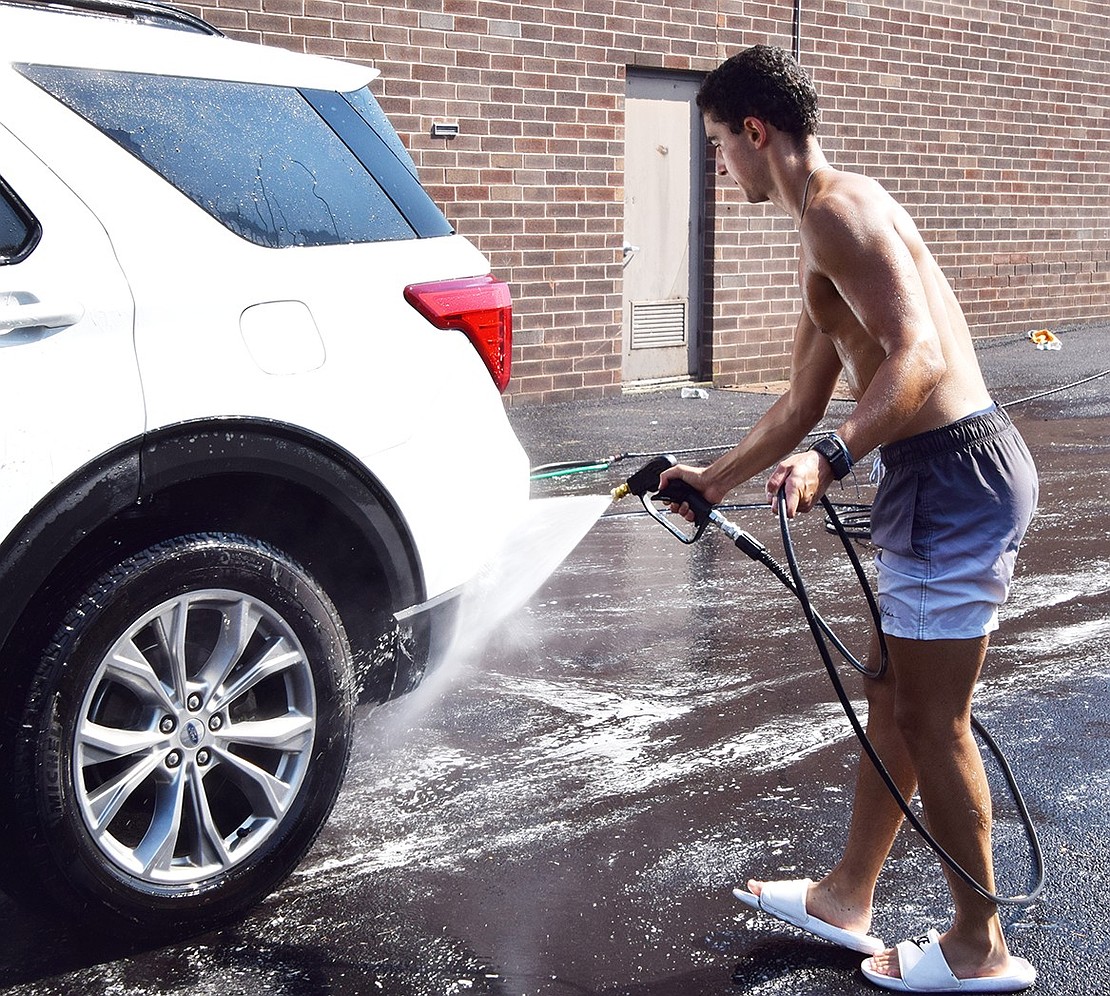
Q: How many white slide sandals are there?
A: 2